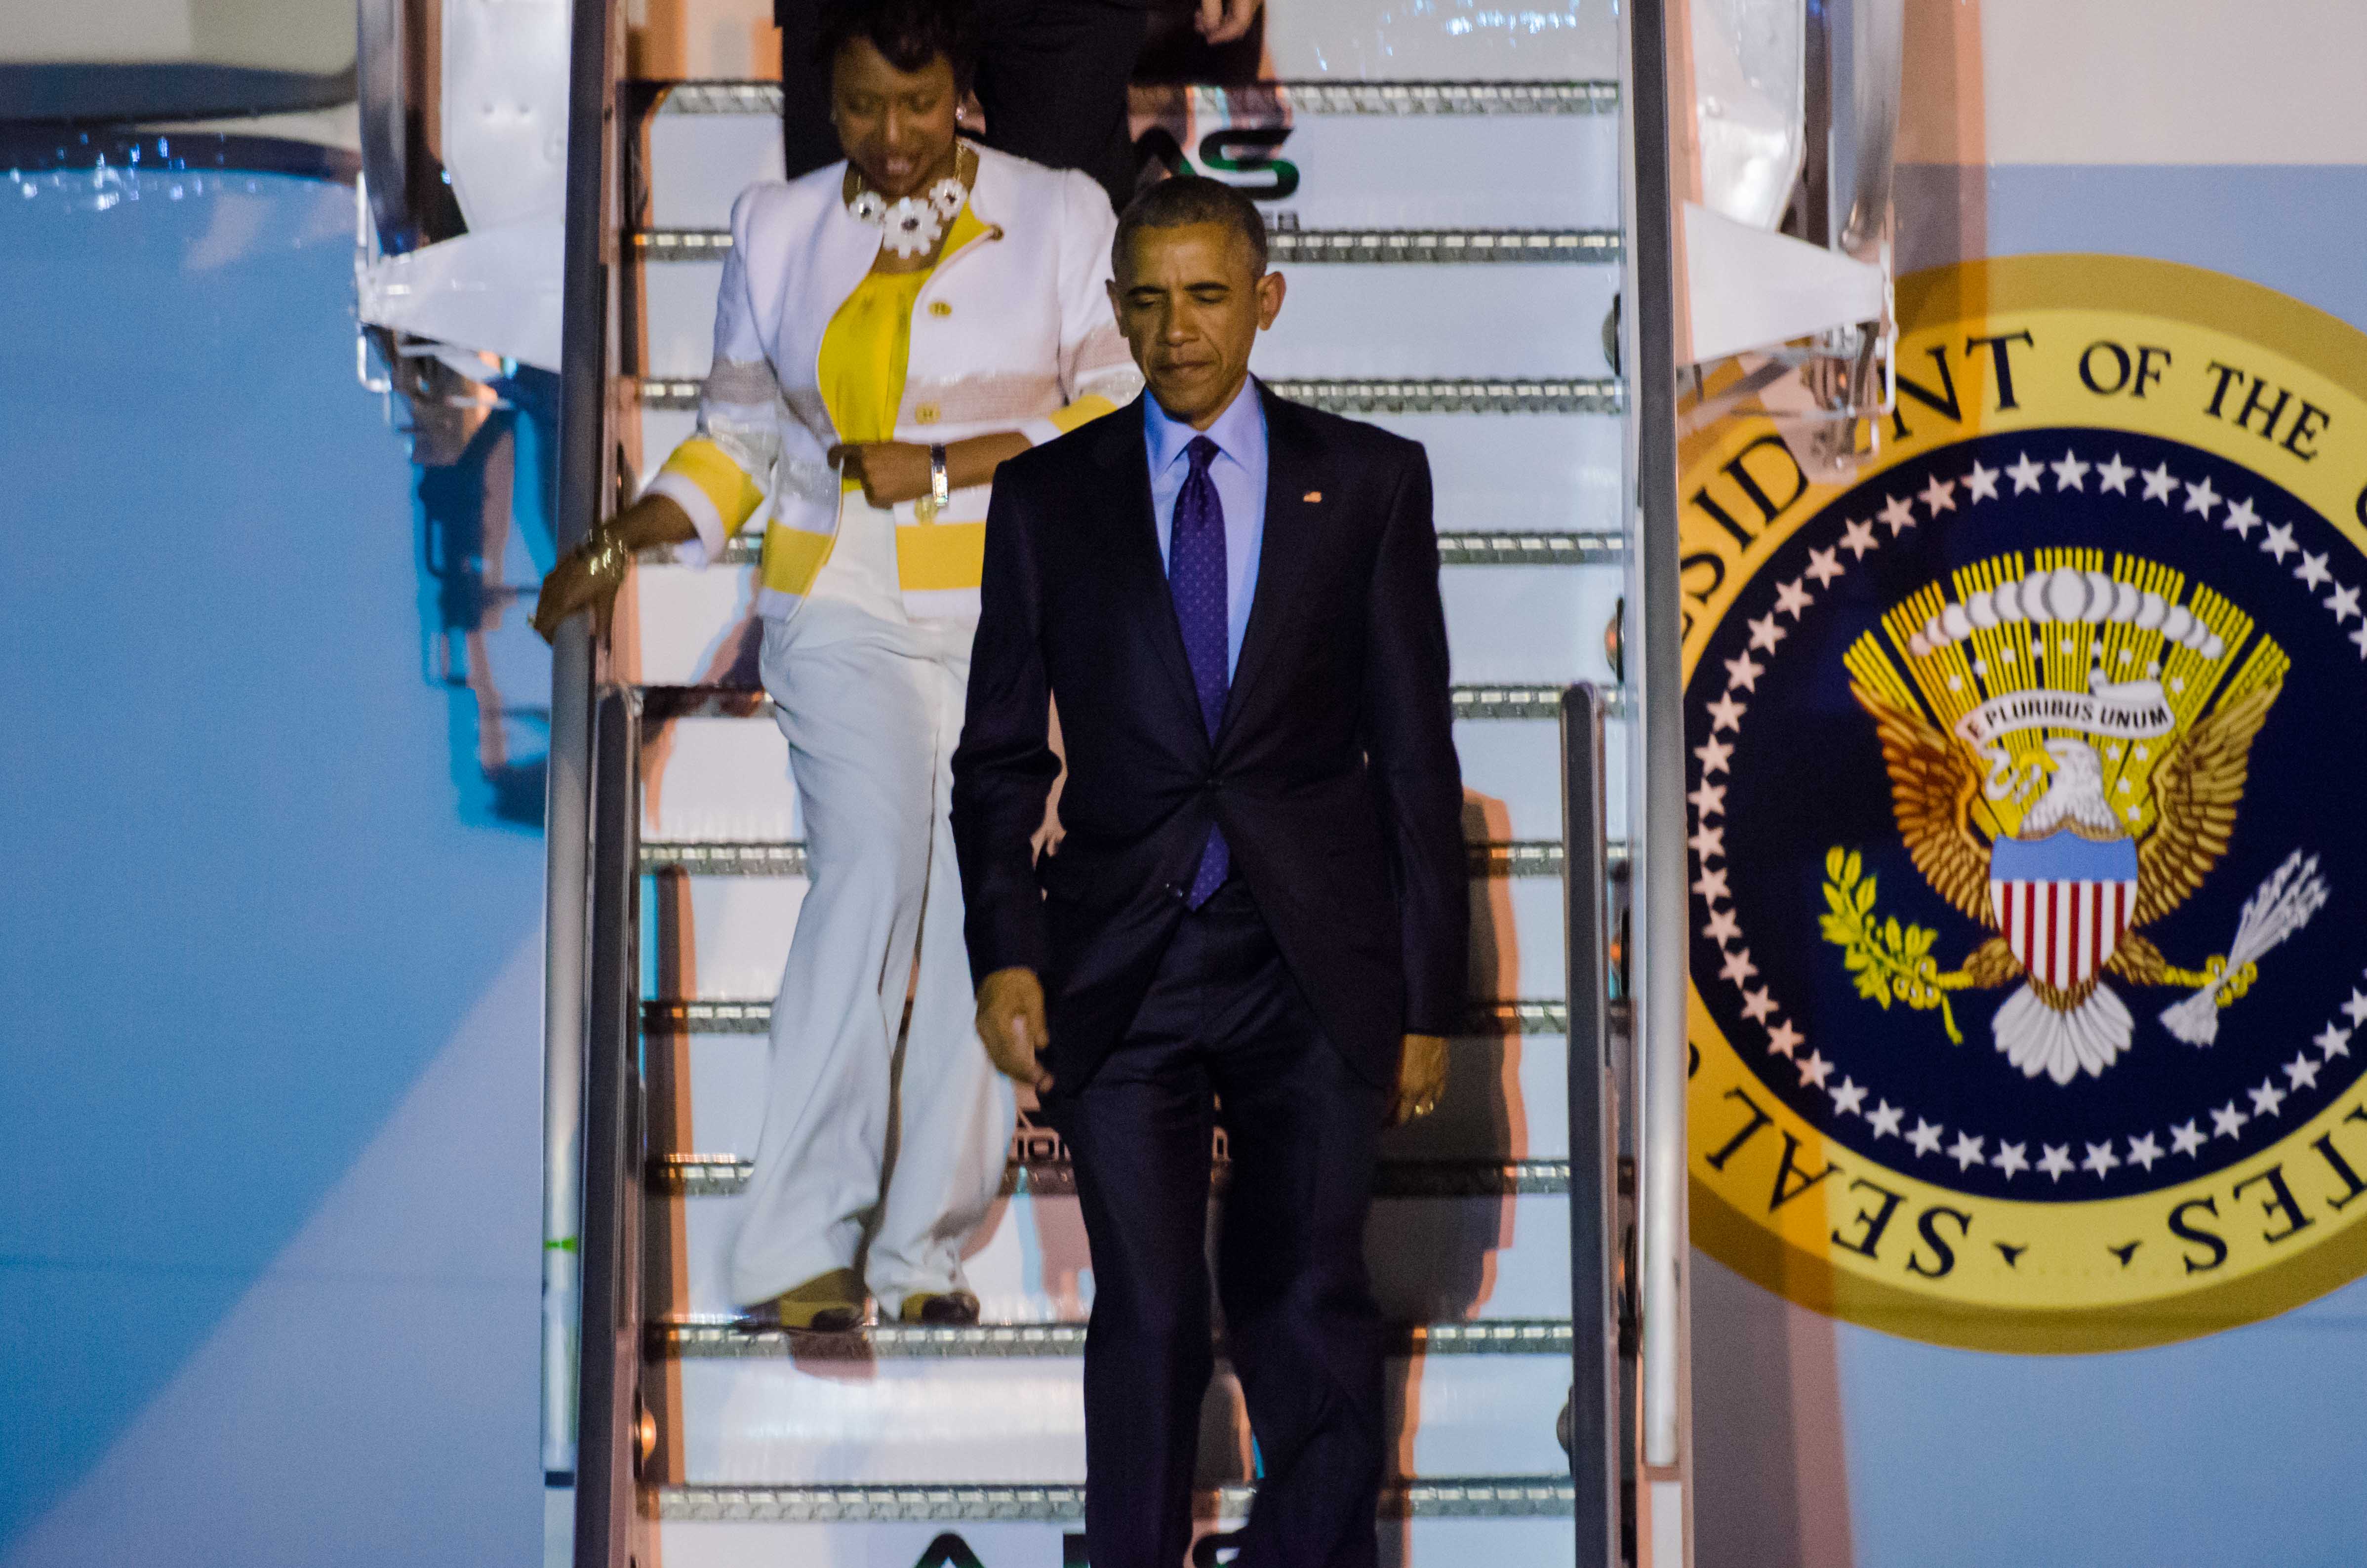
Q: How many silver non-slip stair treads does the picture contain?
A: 10